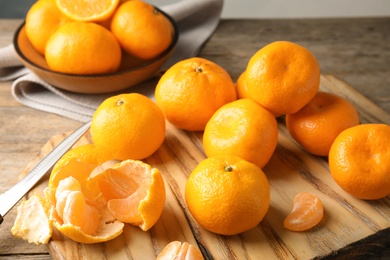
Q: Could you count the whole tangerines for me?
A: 11